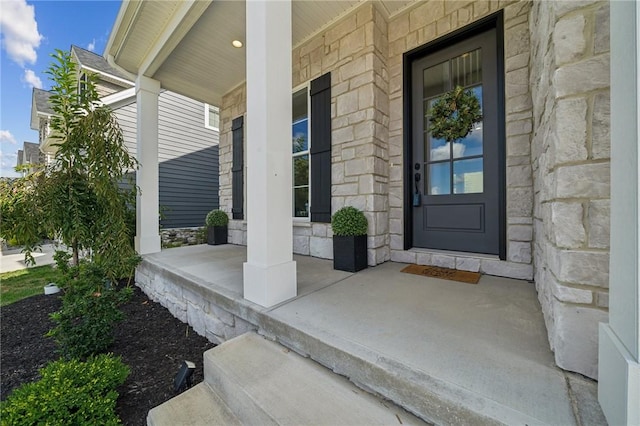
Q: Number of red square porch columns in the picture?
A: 0